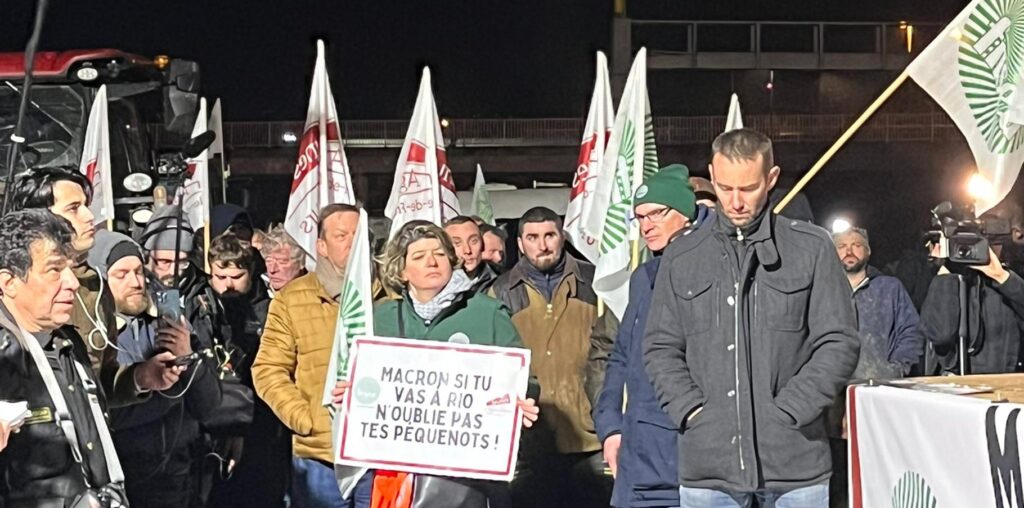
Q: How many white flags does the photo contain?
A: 11